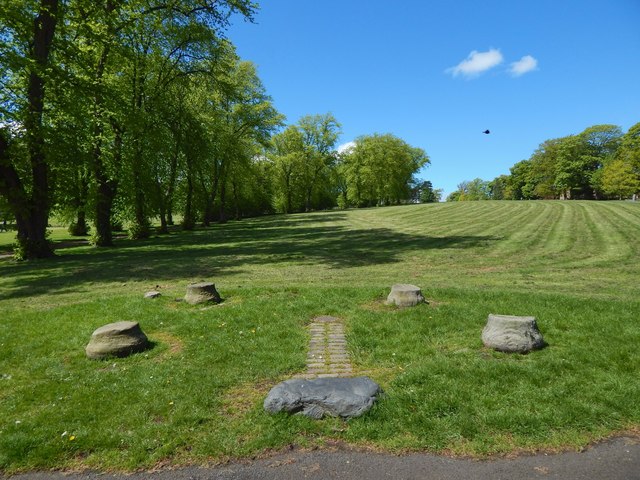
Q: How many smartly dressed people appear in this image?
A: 0